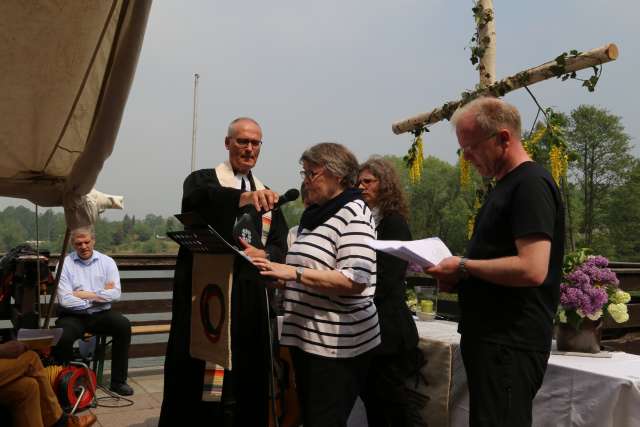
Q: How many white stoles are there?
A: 1